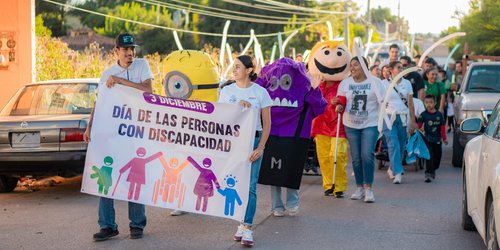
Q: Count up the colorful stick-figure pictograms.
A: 5